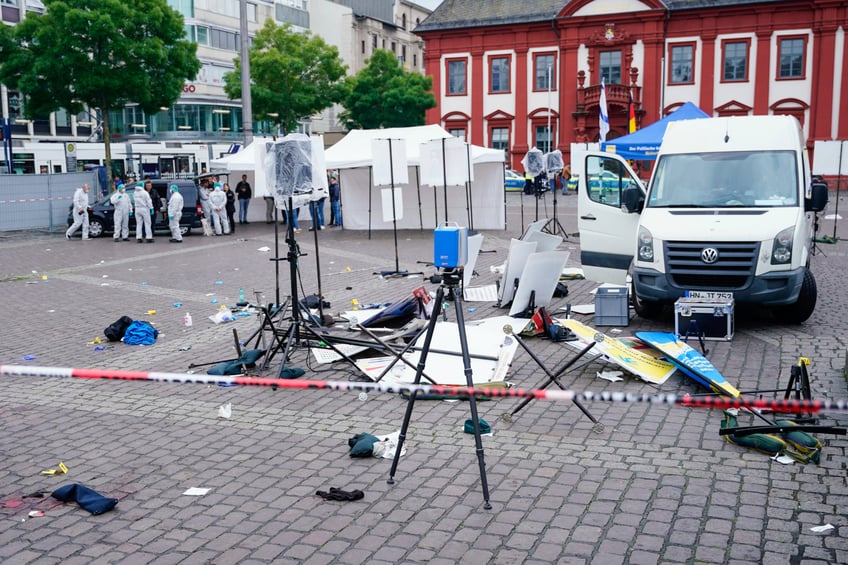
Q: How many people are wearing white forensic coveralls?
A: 6